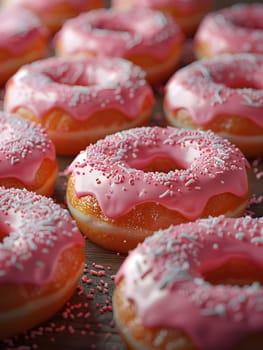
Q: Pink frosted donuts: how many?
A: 11